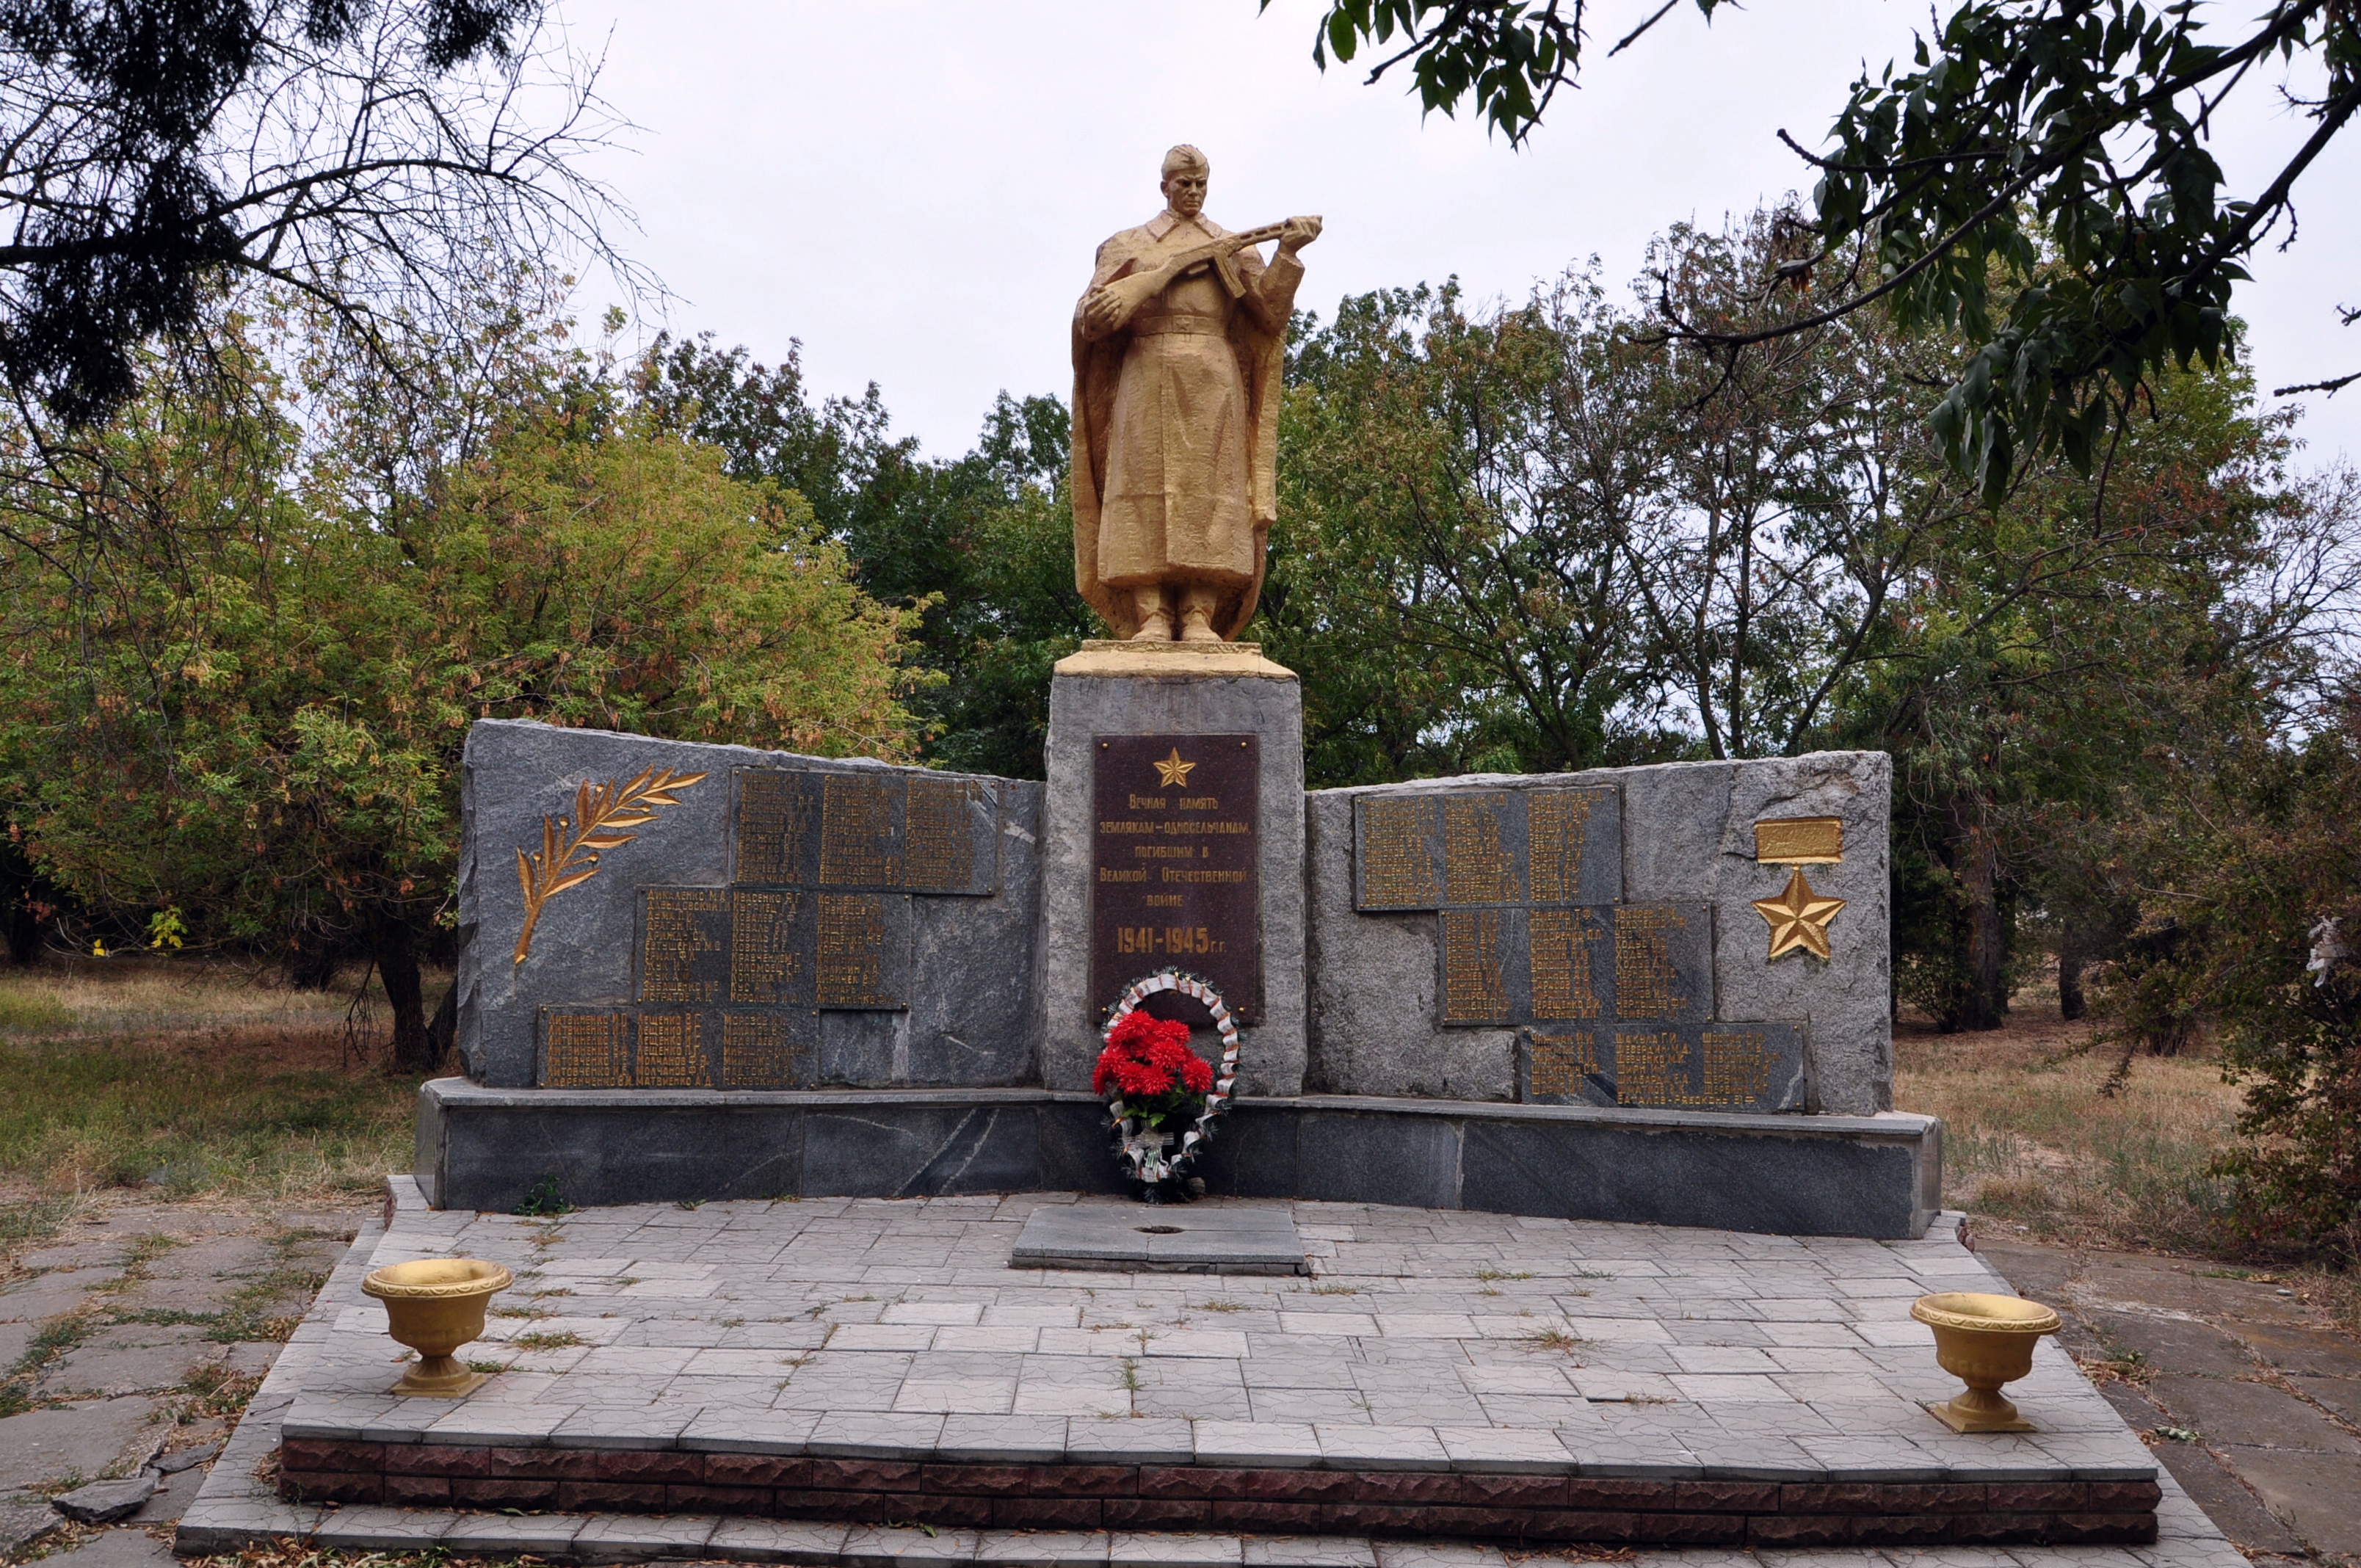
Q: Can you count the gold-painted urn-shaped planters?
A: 2